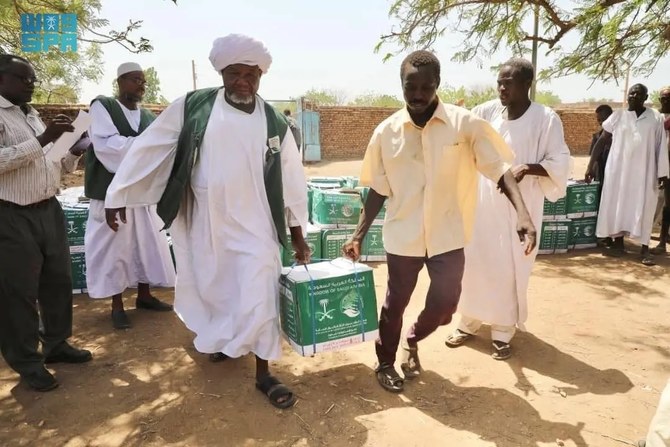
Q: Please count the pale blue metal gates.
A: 1